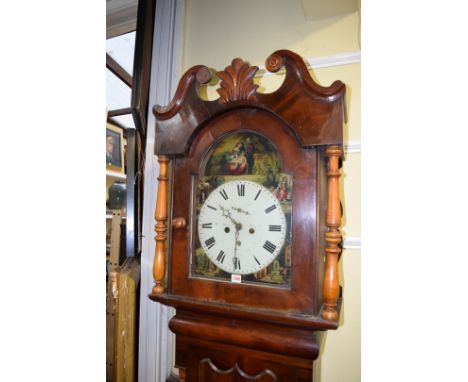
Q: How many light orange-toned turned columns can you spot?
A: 2